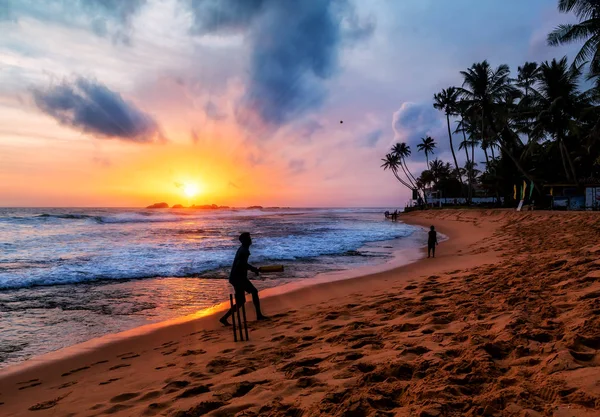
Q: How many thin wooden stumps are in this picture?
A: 3